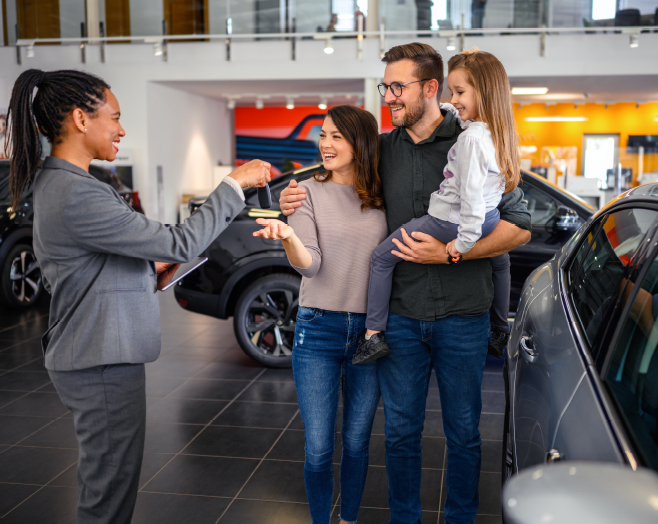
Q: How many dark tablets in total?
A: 1